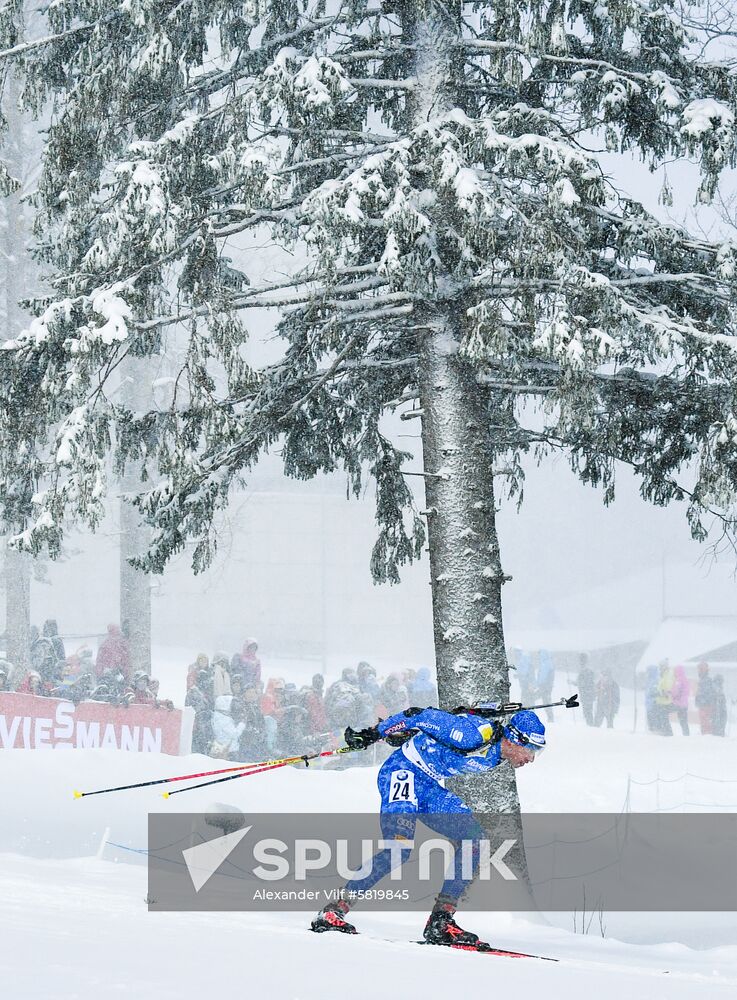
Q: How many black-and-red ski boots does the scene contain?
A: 2